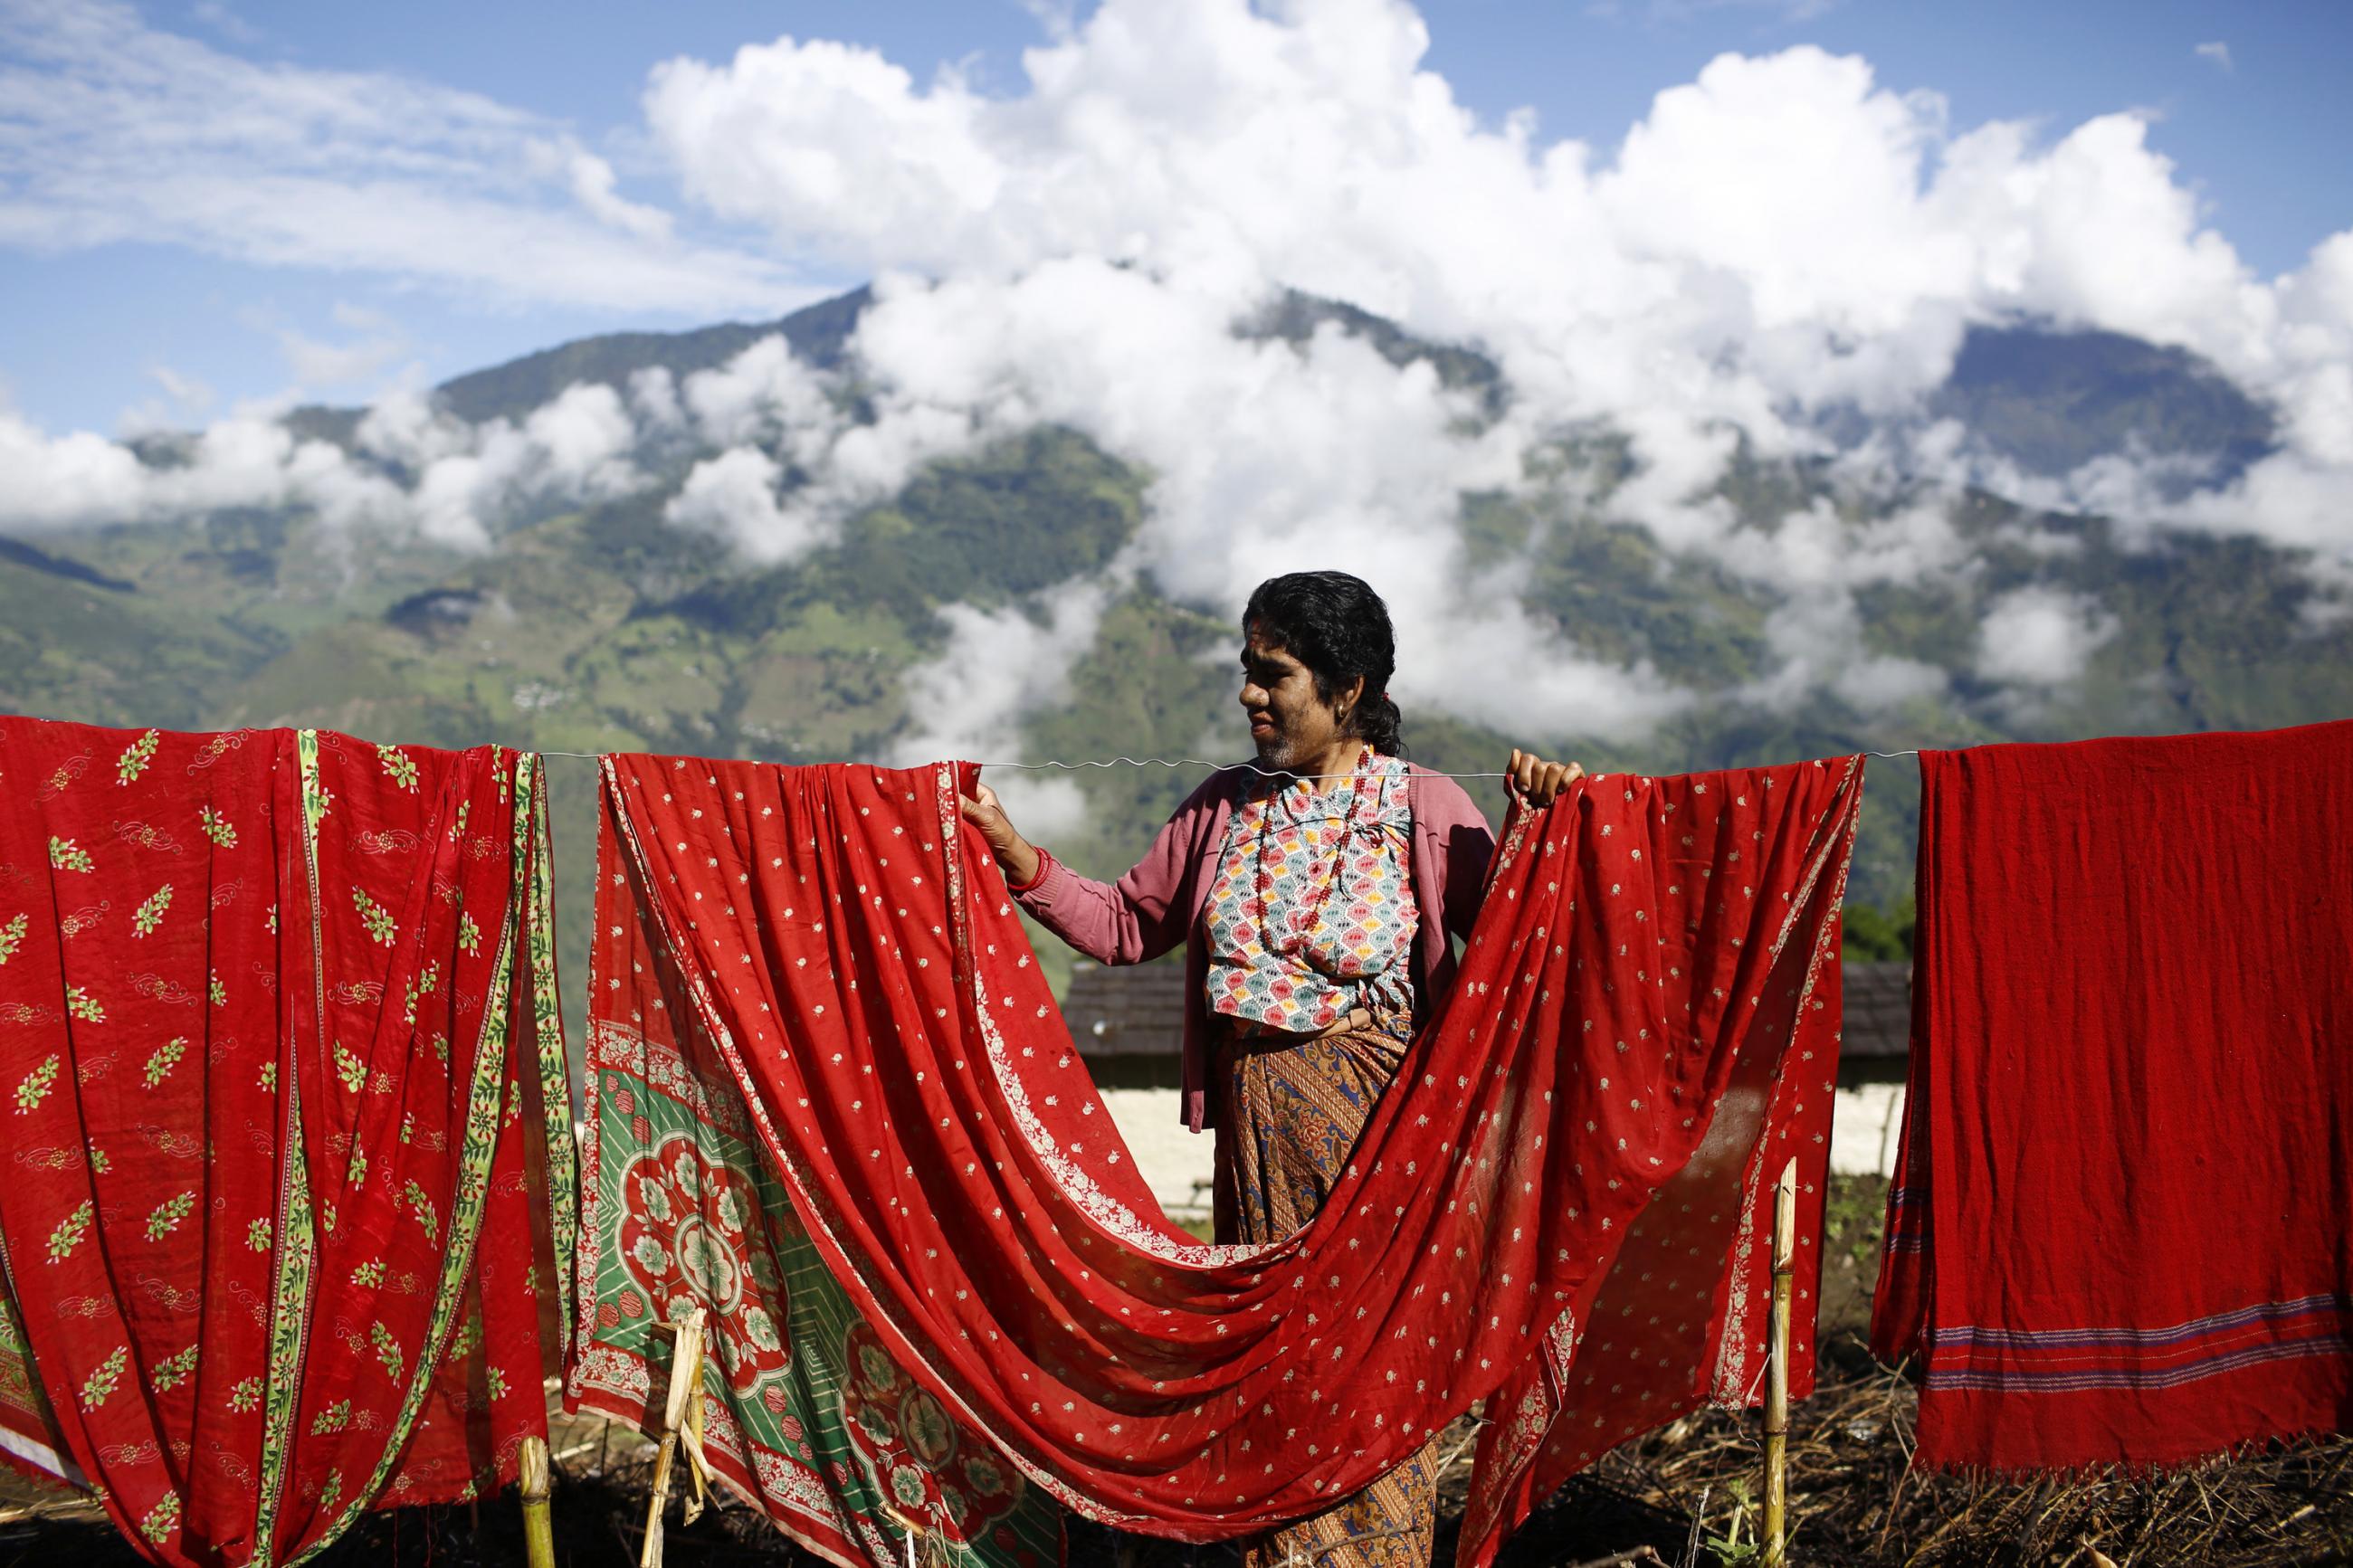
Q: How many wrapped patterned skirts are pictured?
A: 1